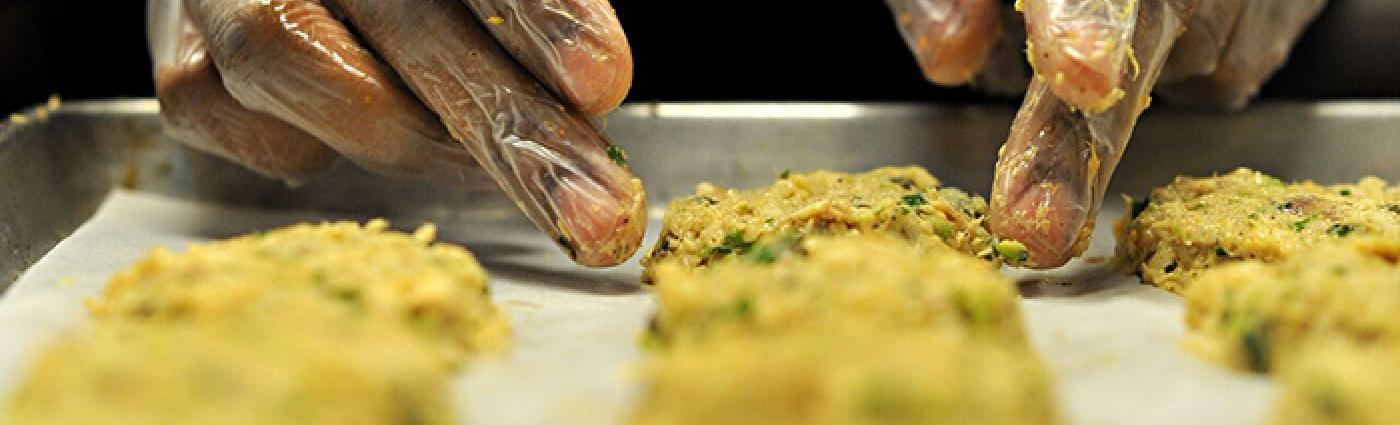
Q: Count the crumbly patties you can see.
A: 8